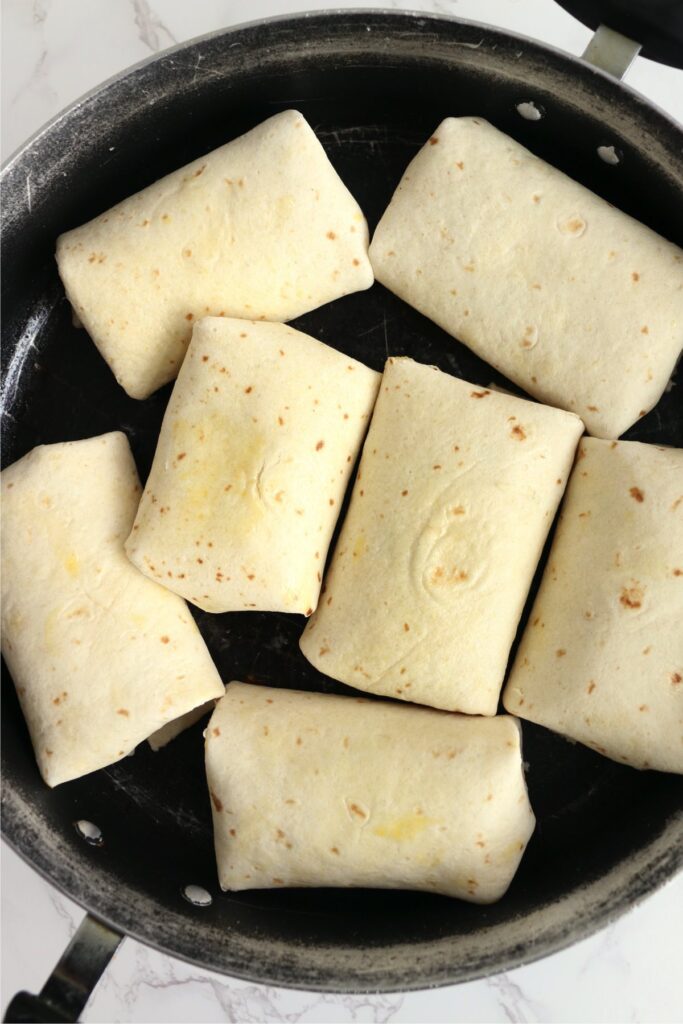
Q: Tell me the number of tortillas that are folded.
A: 7